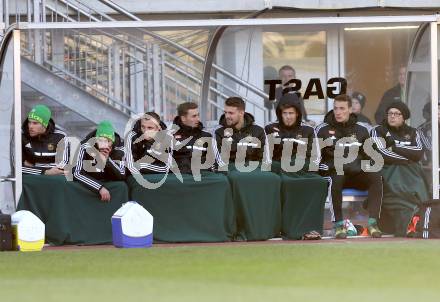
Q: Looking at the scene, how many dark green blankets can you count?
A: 5